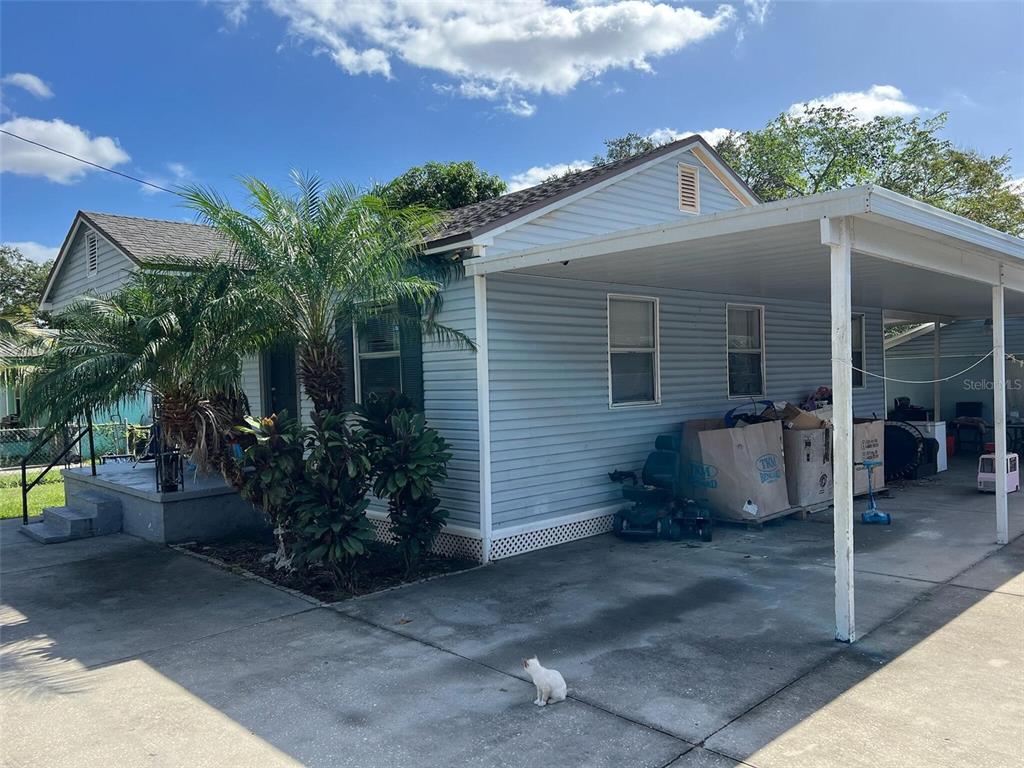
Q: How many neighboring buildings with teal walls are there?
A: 1